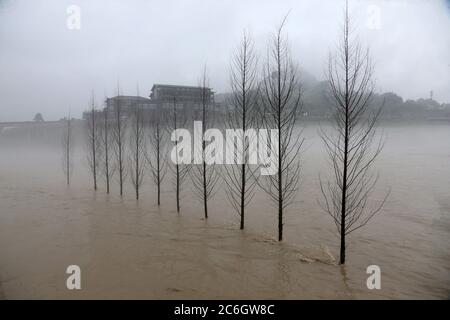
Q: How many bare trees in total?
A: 11